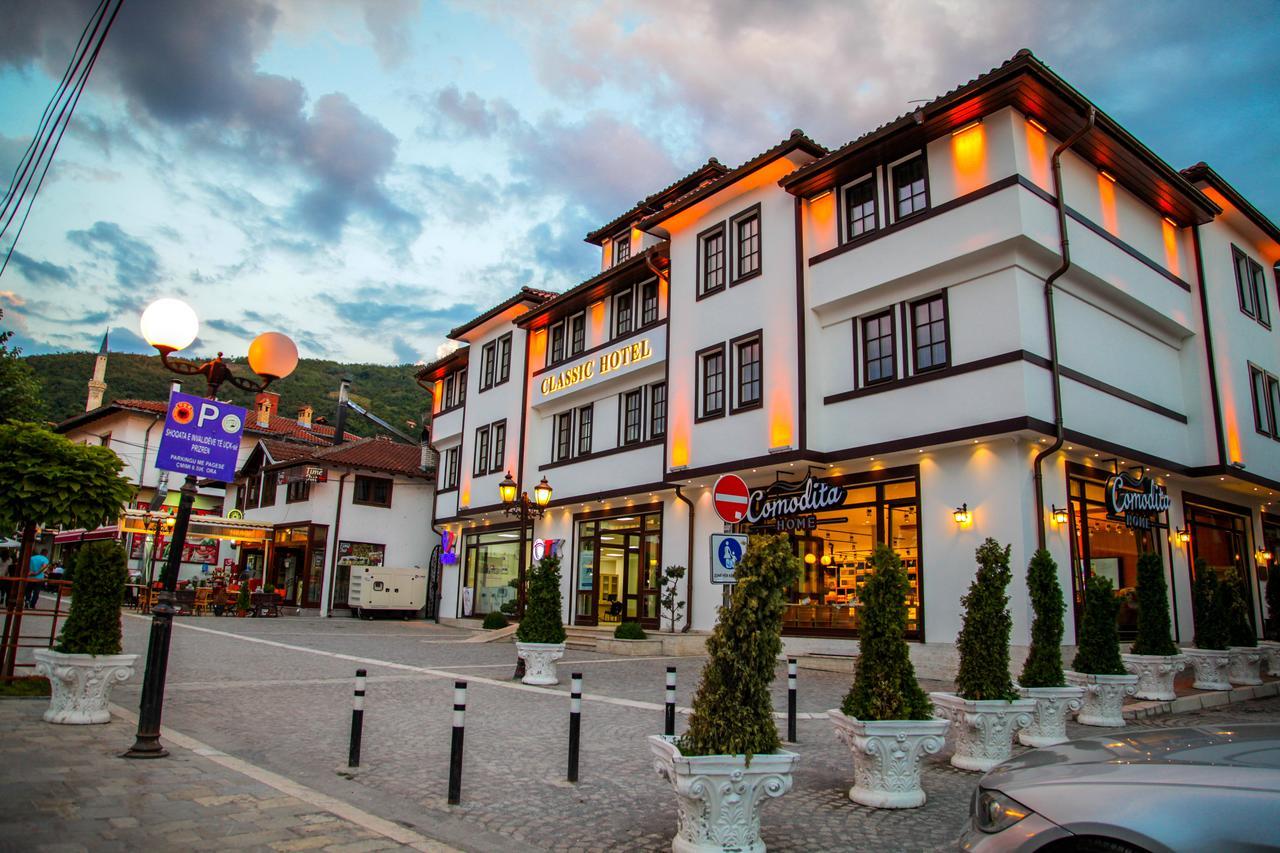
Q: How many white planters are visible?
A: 11